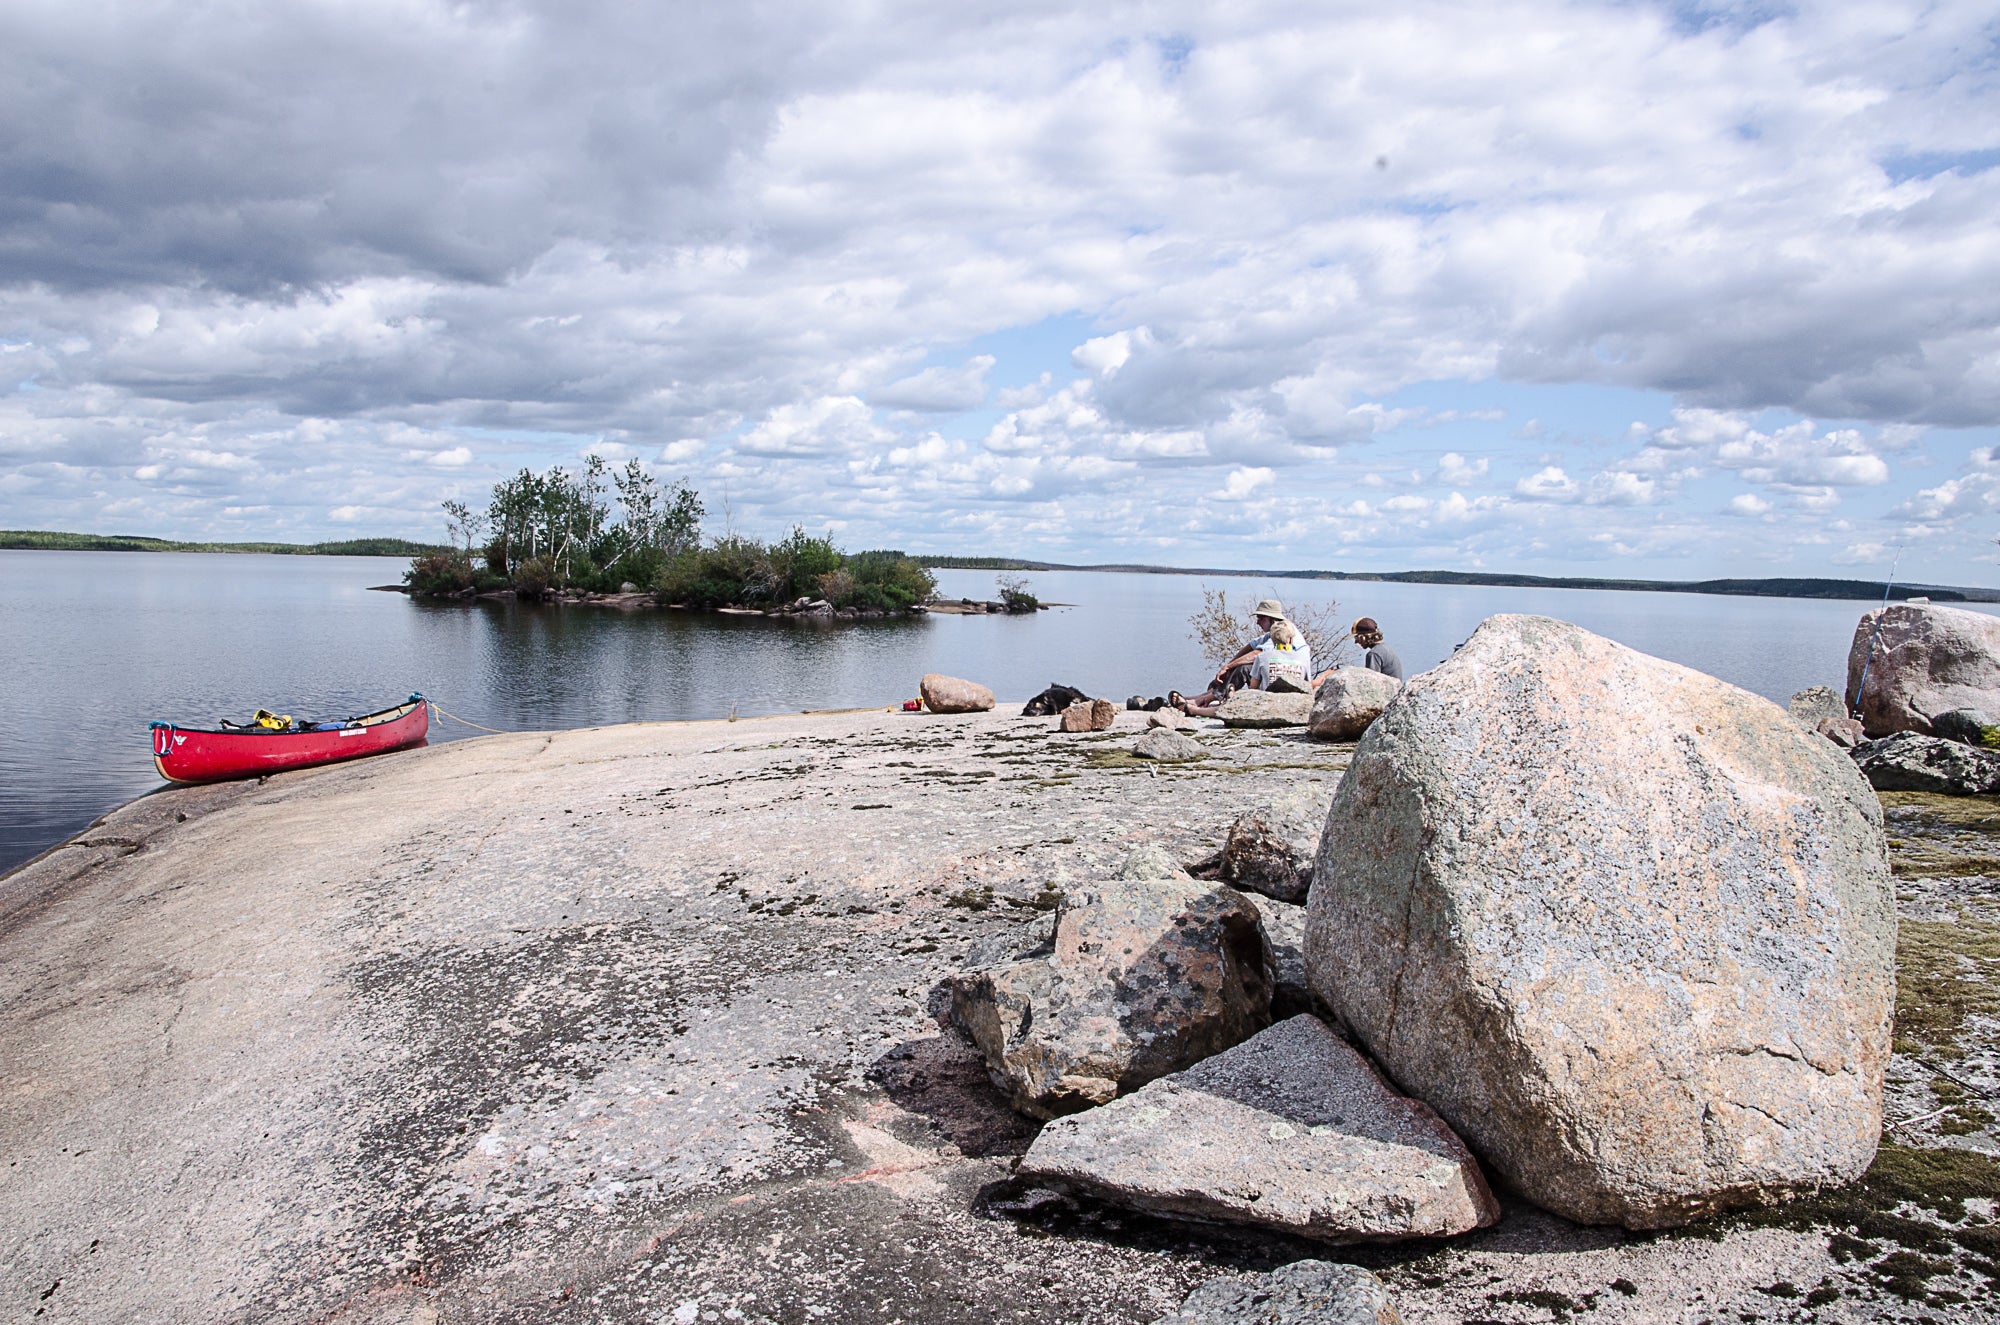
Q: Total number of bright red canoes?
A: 1